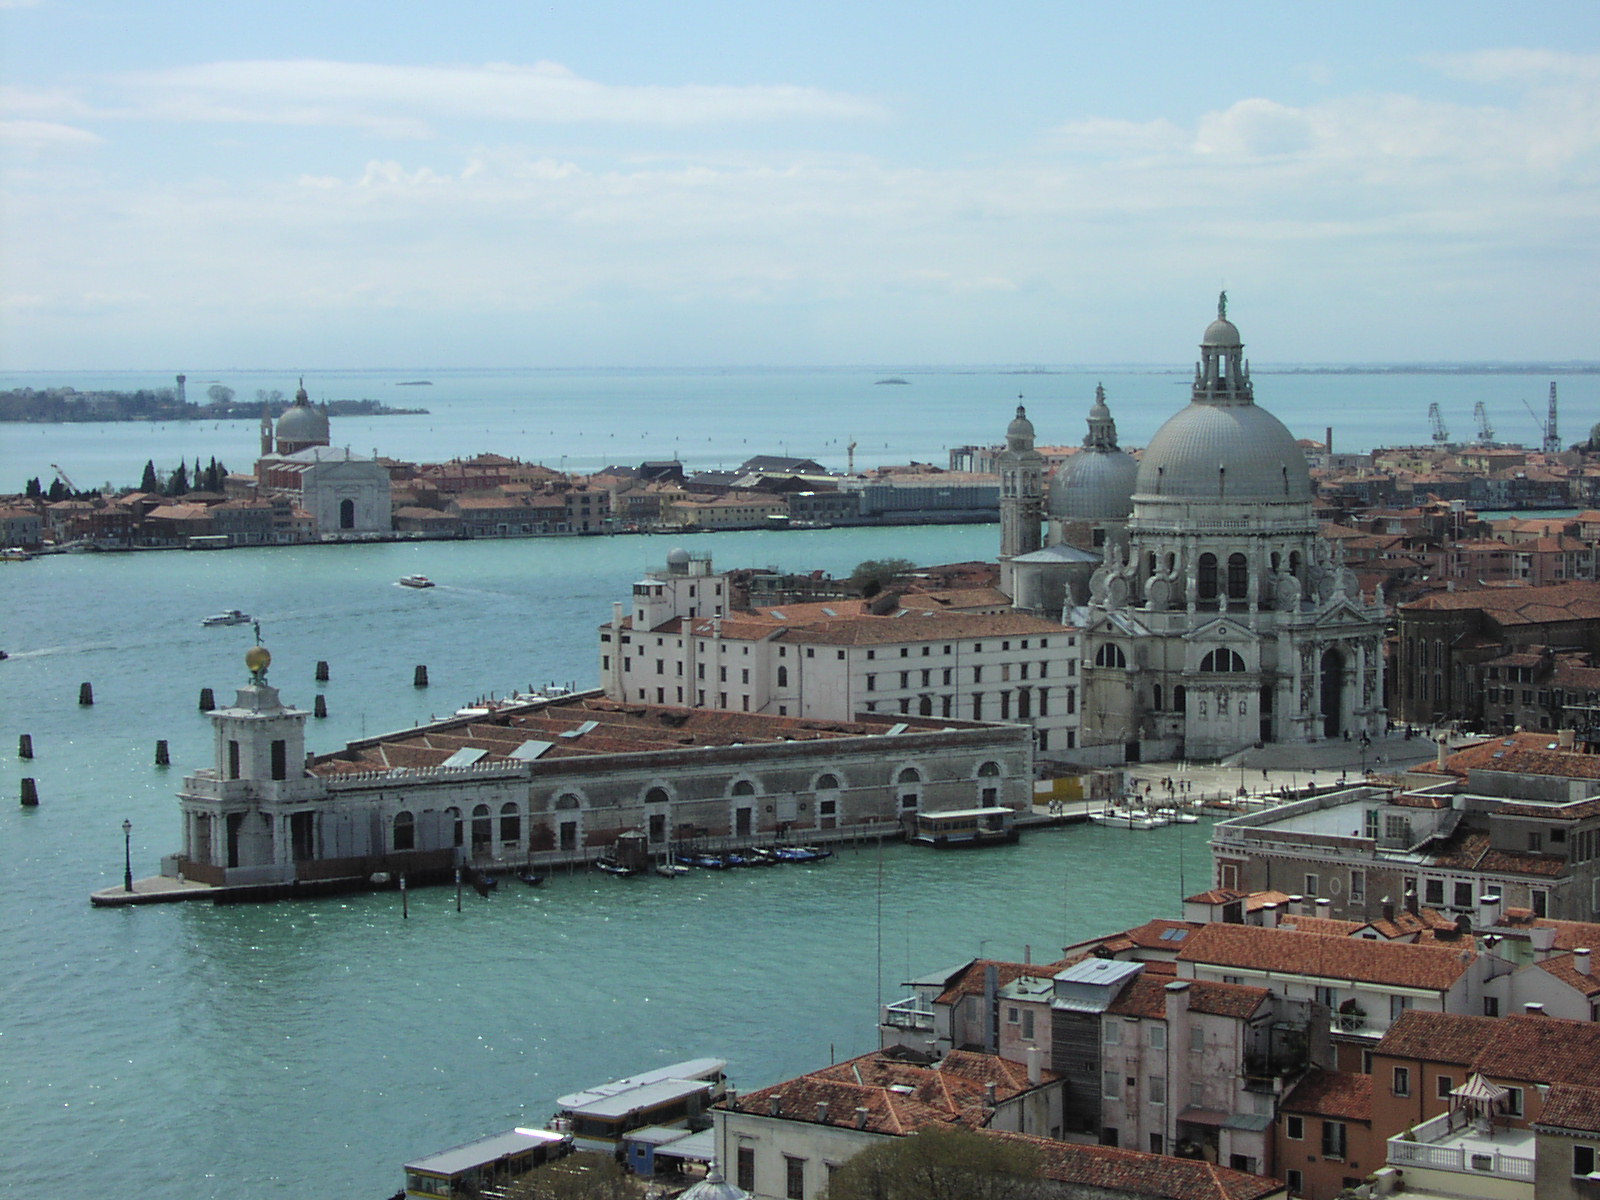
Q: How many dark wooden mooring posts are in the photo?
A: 8